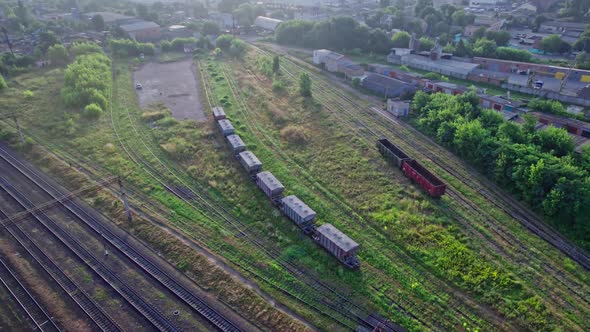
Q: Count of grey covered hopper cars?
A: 7